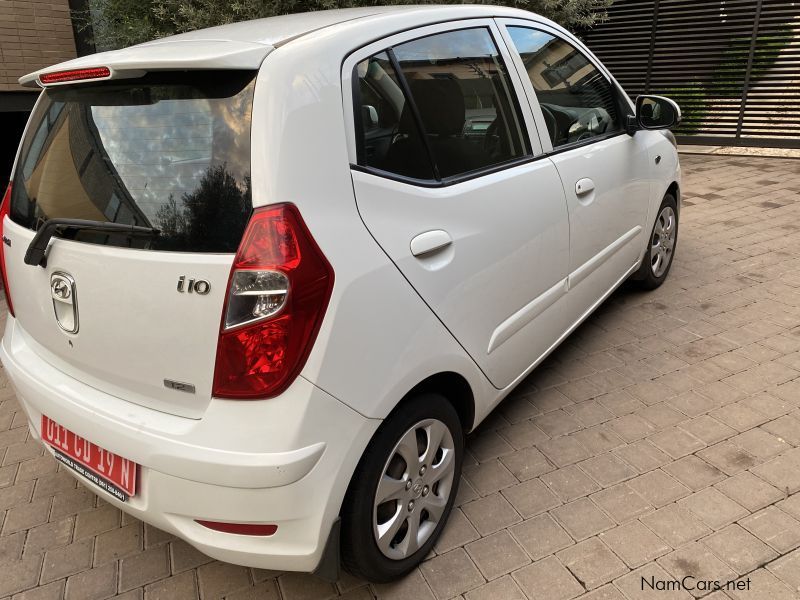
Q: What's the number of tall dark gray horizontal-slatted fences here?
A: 1